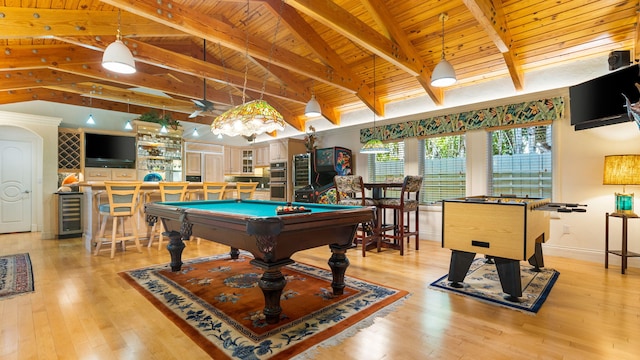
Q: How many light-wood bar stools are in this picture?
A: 4